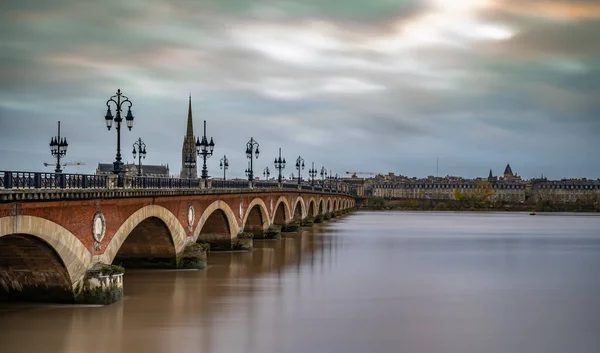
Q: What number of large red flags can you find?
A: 0